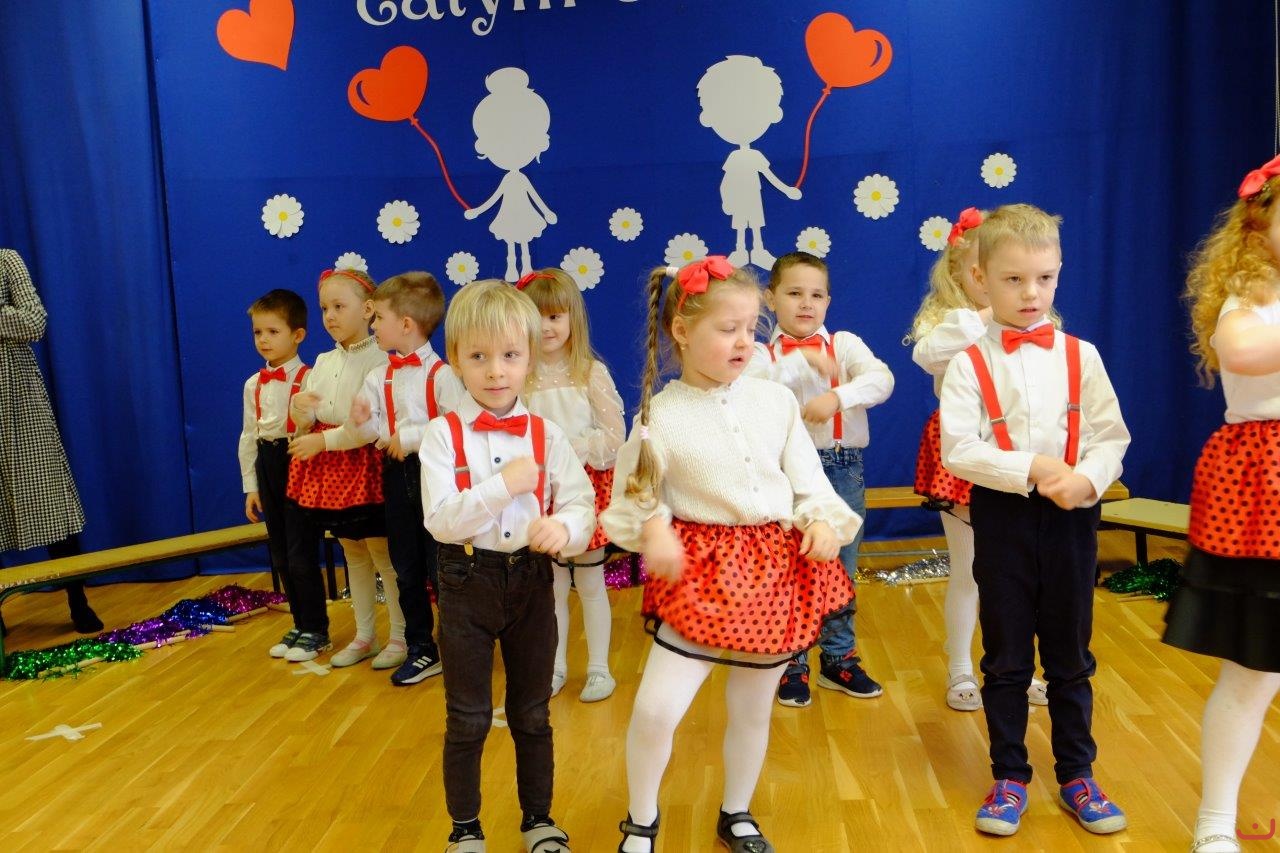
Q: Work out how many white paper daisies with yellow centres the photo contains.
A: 11